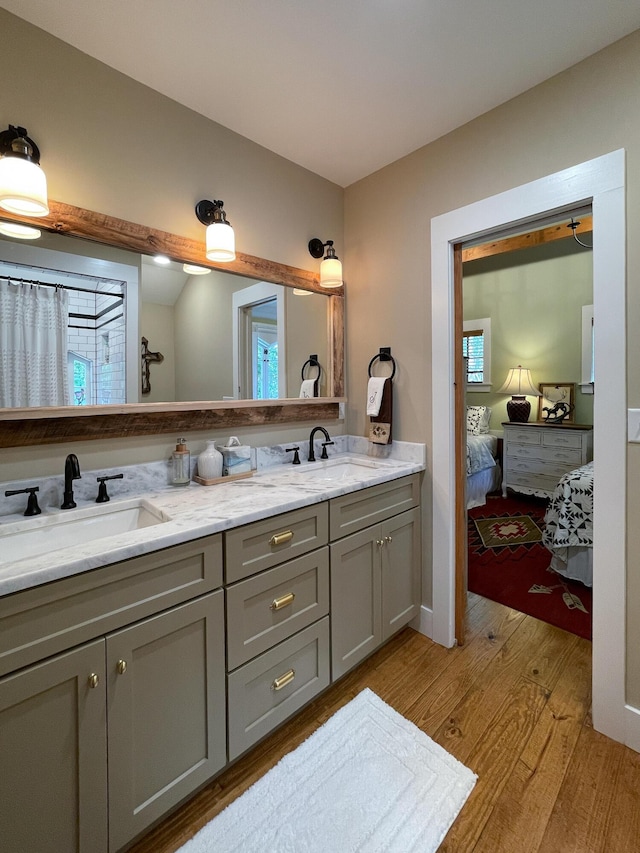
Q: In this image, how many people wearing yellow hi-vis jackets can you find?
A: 0